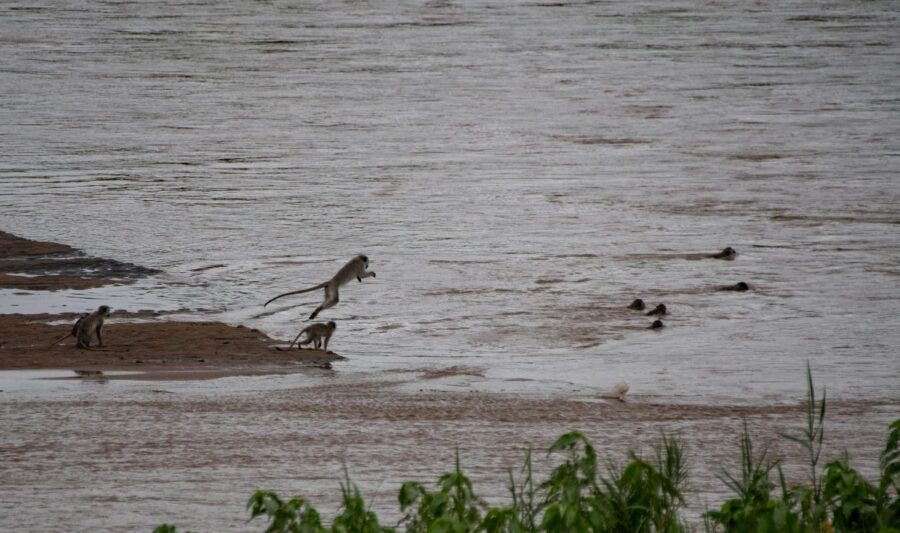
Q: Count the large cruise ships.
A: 0